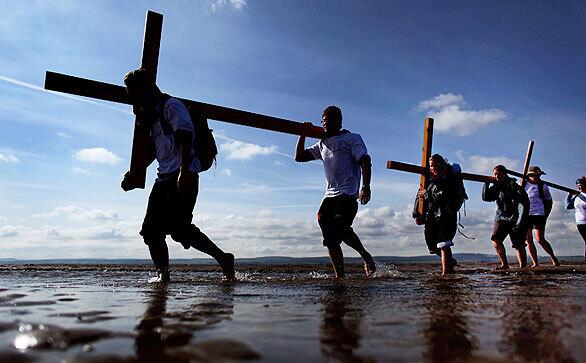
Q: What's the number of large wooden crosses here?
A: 3